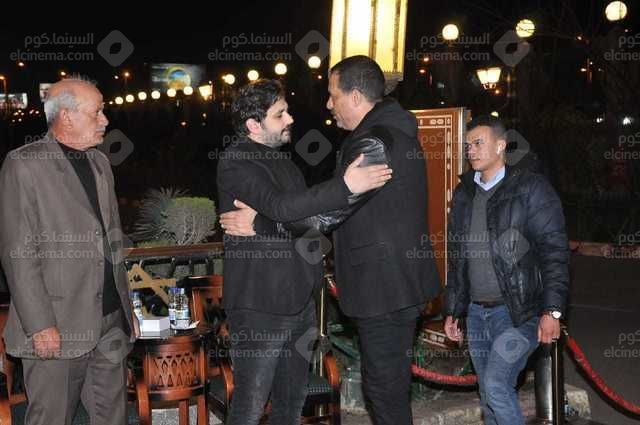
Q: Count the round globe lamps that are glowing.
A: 13